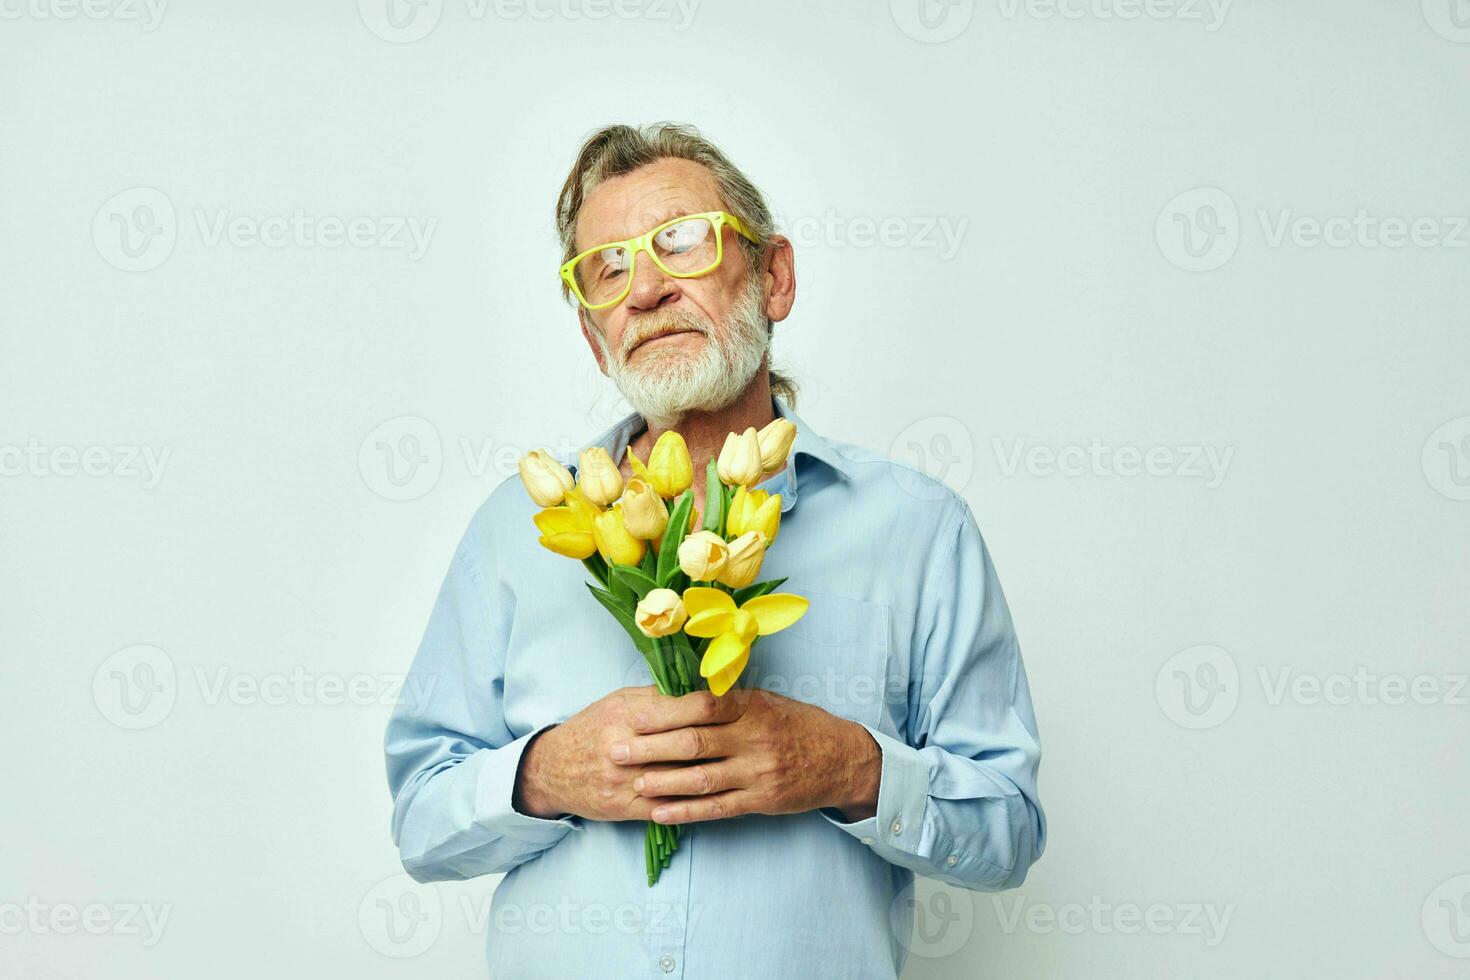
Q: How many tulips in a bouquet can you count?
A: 13